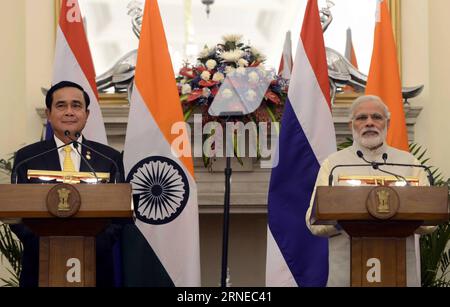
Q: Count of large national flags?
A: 4